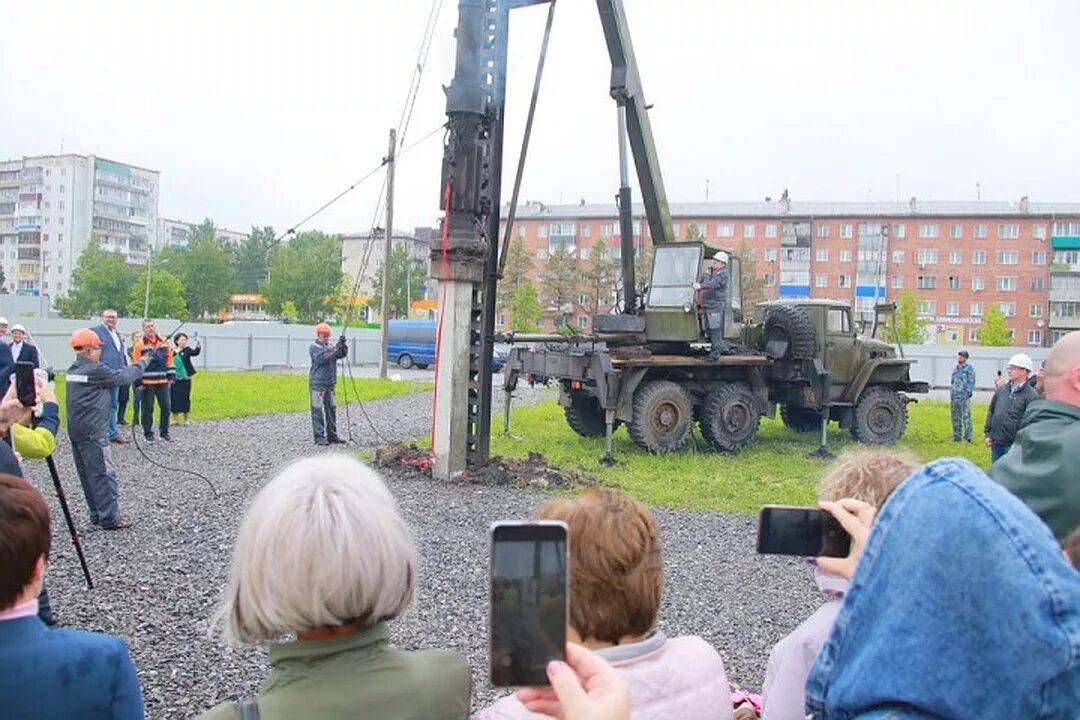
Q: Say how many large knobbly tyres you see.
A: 6